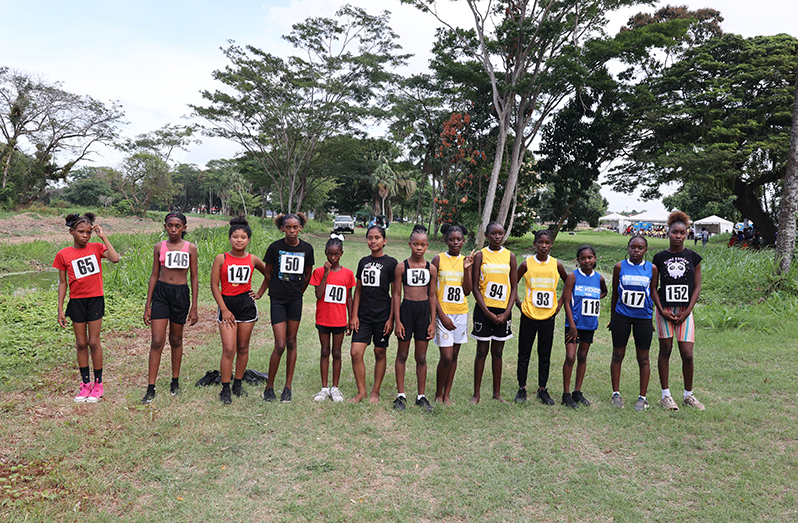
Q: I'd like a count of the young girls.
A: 13